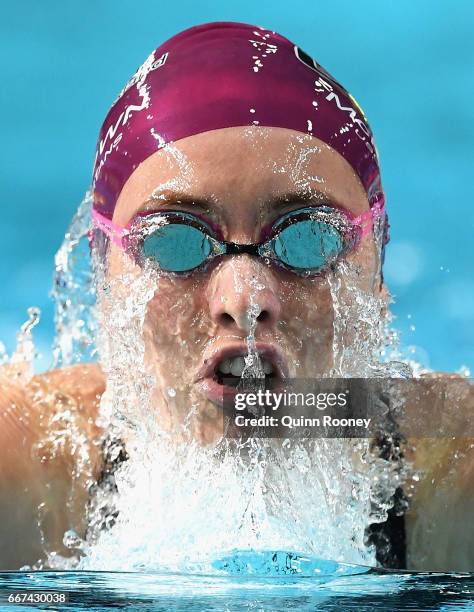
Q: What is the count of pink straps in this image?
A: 2